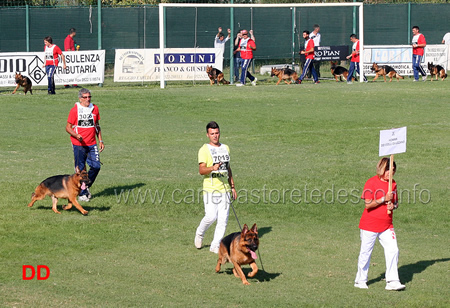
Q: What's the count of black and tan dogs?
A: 8